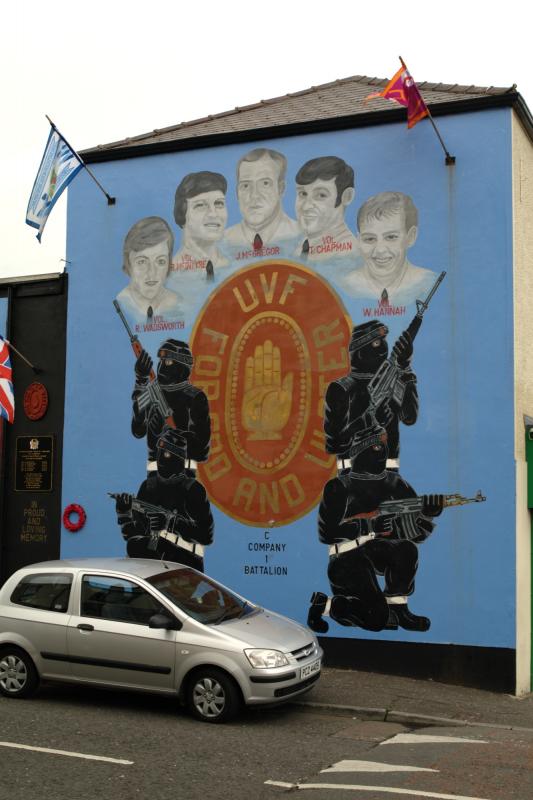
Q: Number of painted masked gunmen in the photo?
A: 4